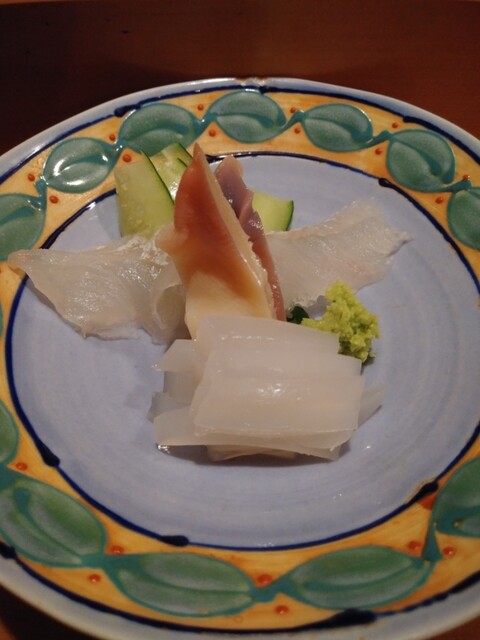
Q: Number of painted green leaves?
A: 12